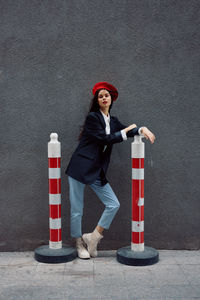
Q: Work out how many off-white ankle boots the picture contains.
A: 2